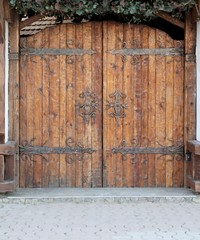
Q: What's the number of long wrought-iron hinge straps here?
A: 4